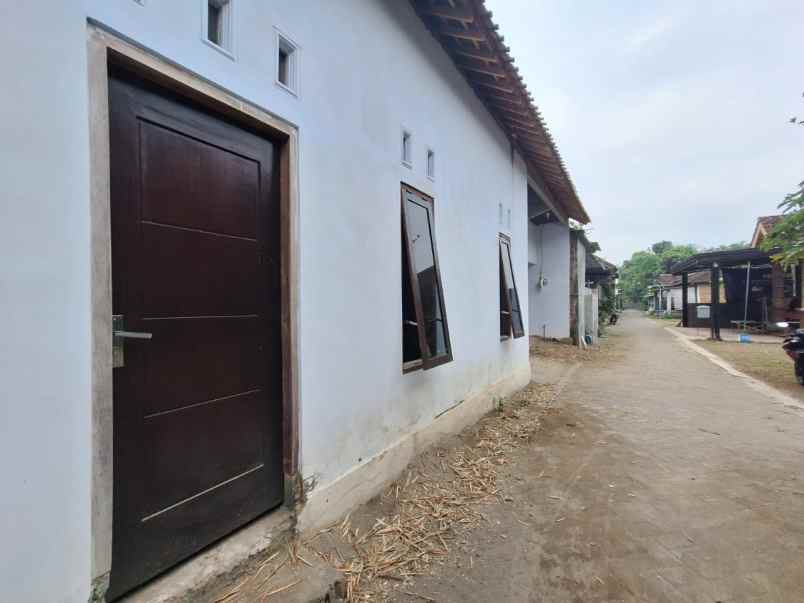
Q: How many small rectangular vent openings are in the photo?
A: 6